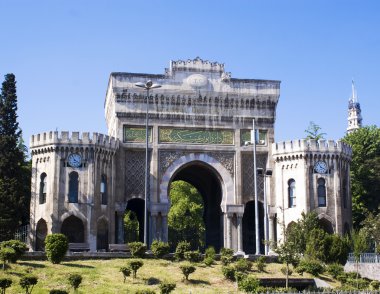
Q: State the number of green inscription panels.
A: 3